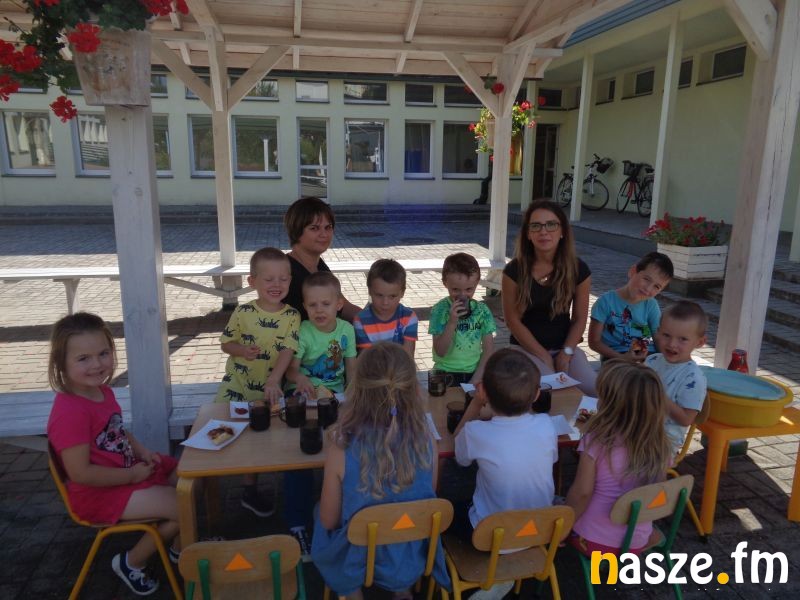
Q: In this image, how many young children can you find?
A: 10